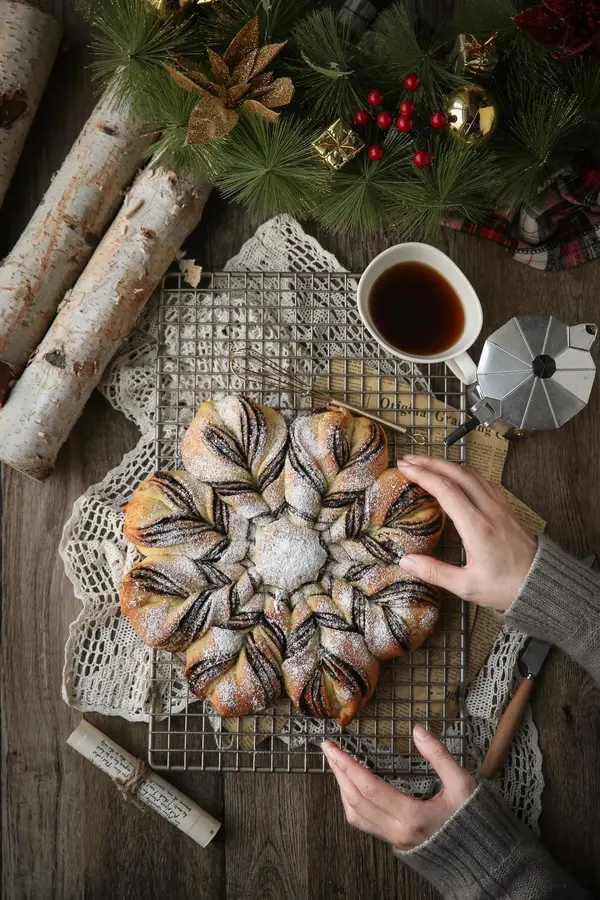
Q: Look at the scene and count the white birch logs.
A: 3